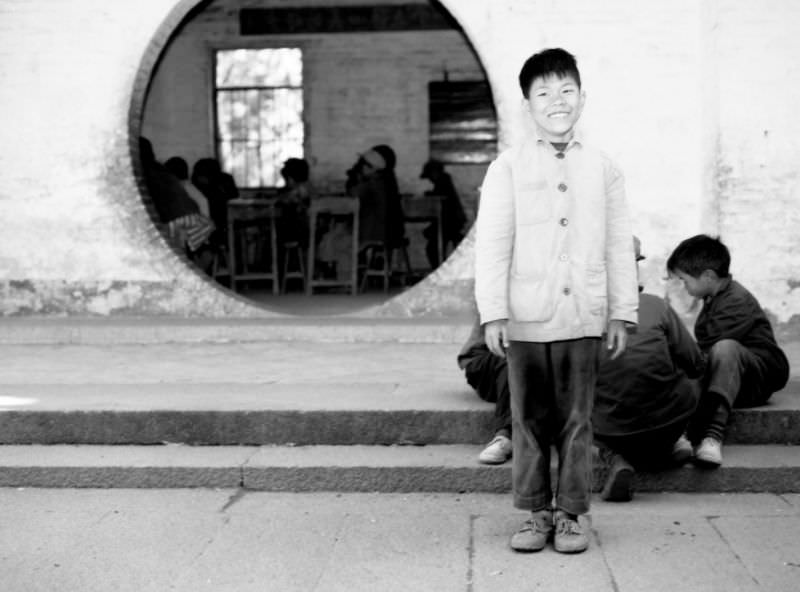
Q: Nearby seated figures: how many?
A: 3